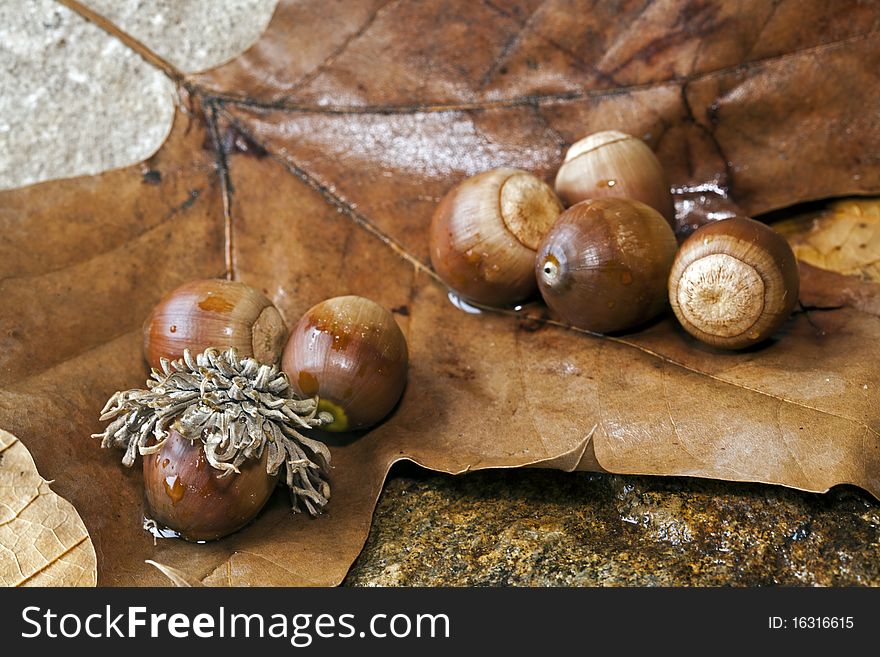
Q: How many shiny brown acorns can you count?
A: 7